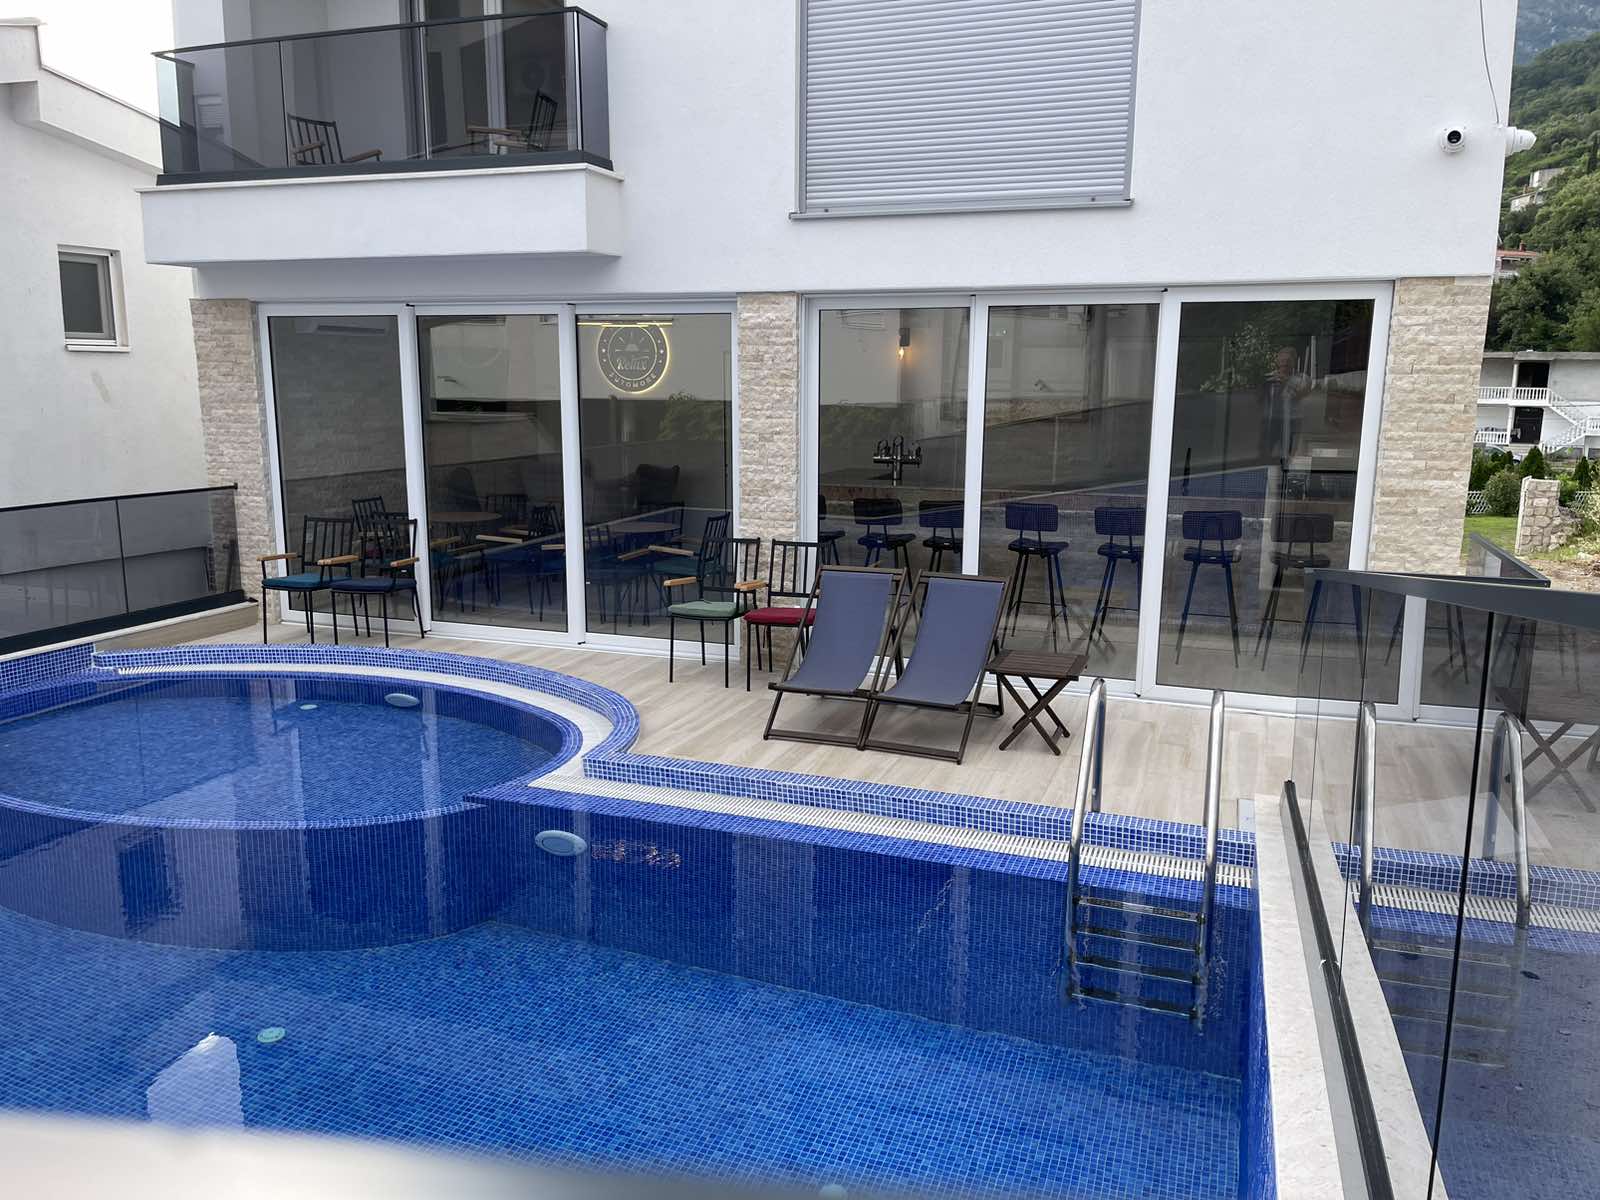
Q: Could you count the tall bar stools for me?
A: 7